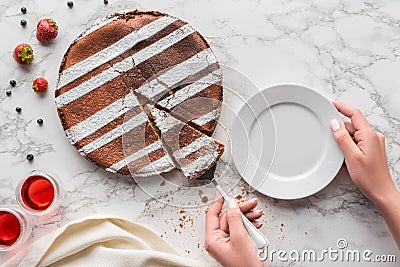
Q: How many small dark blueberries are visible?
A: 9